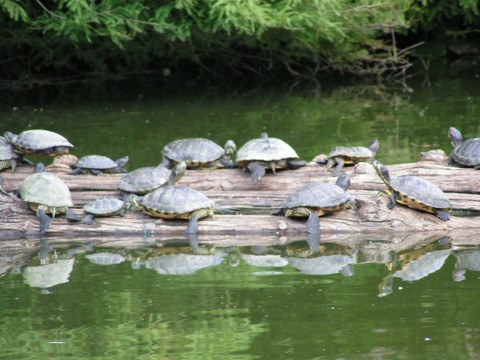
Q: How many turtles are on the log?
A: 13